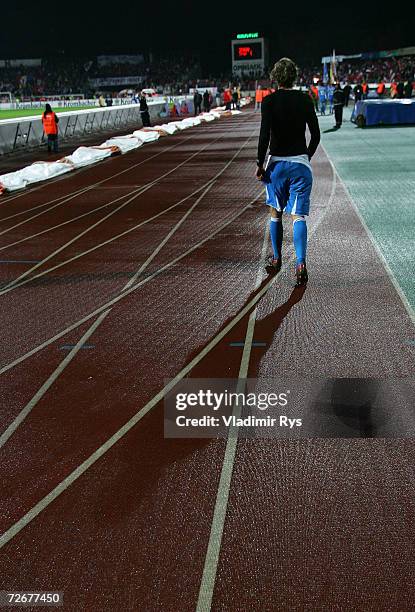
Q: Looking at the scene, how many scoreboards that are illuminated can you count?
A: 1